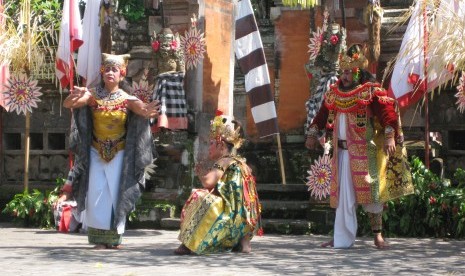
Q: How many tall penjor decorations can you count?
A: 2